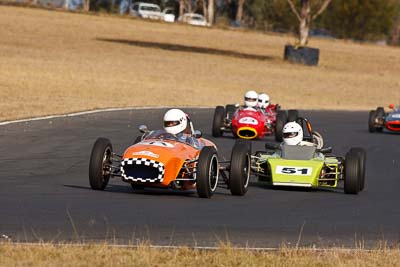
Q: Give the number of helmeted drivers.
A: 4